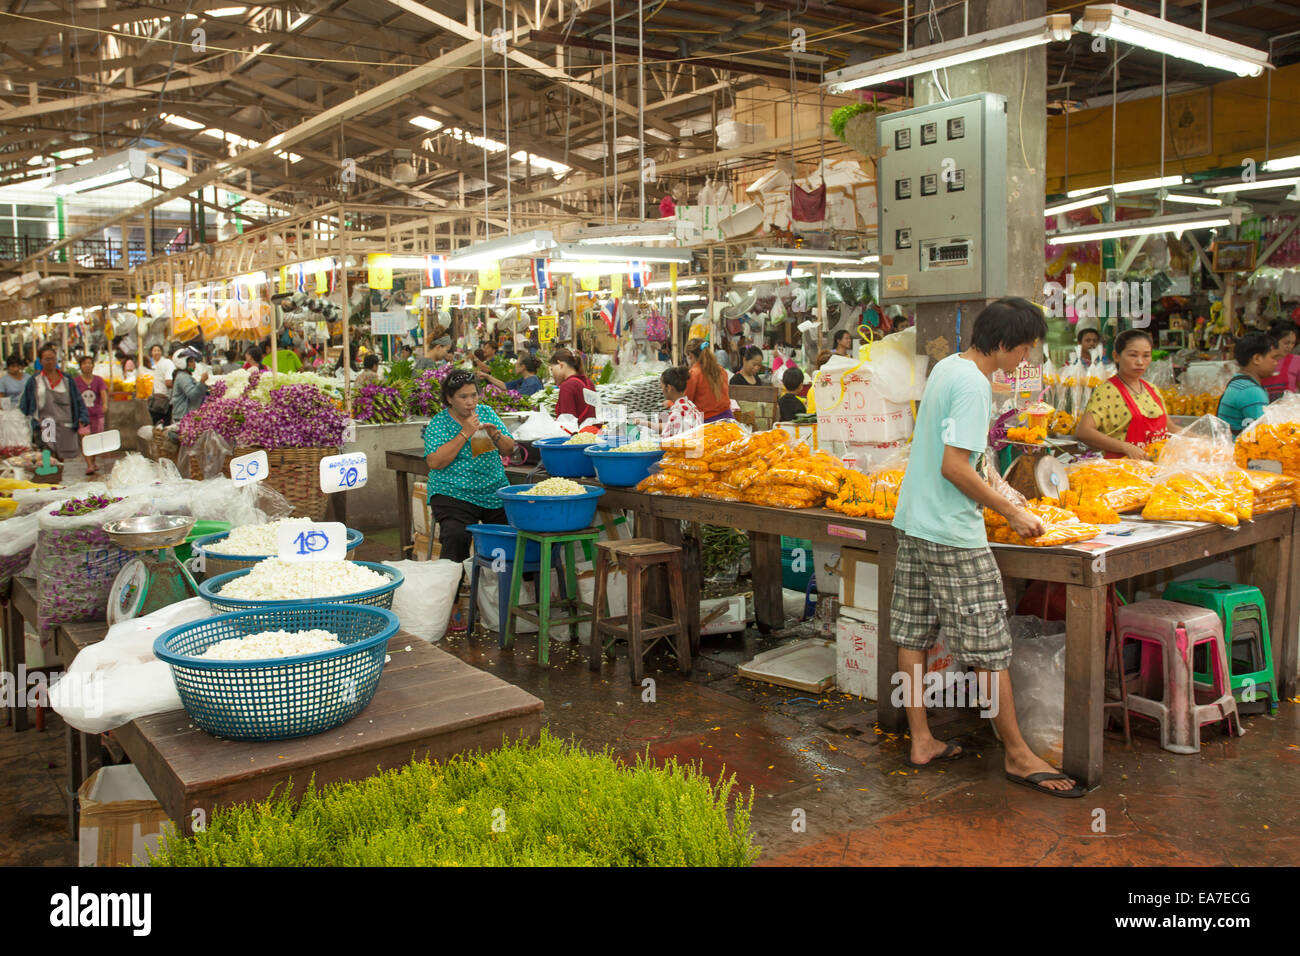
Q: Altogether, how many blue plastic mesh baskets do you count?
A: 3